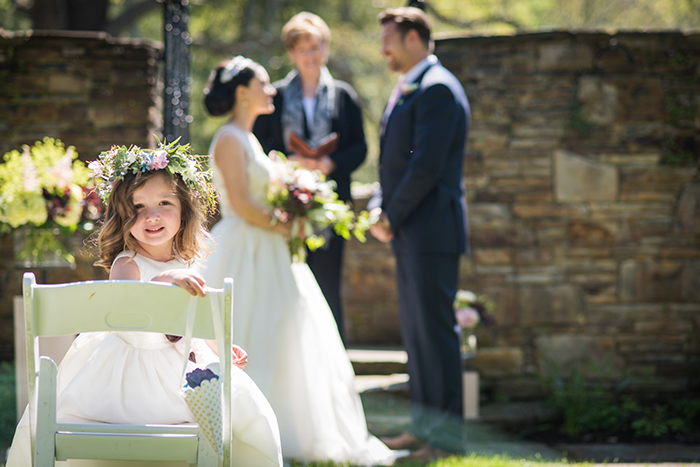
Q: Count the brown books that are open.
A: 1